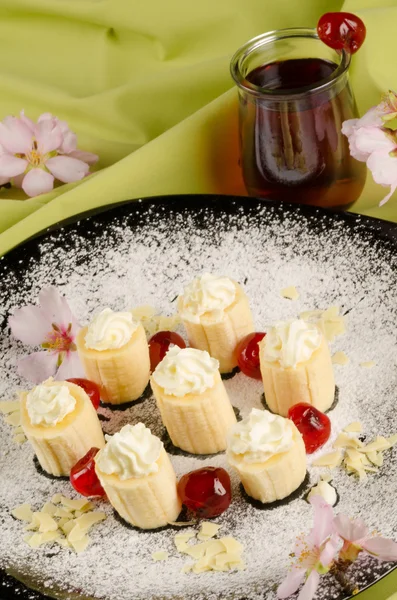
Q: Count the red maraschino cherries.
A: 7